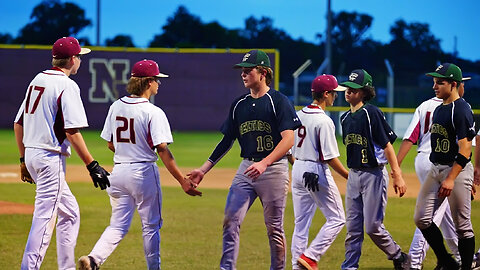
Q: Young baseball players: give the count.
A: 7